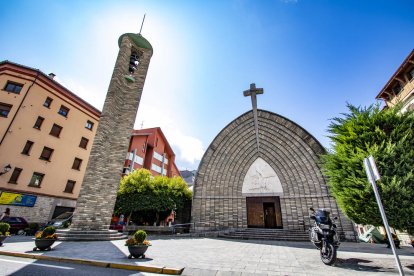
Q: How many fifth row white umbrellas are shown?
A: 0